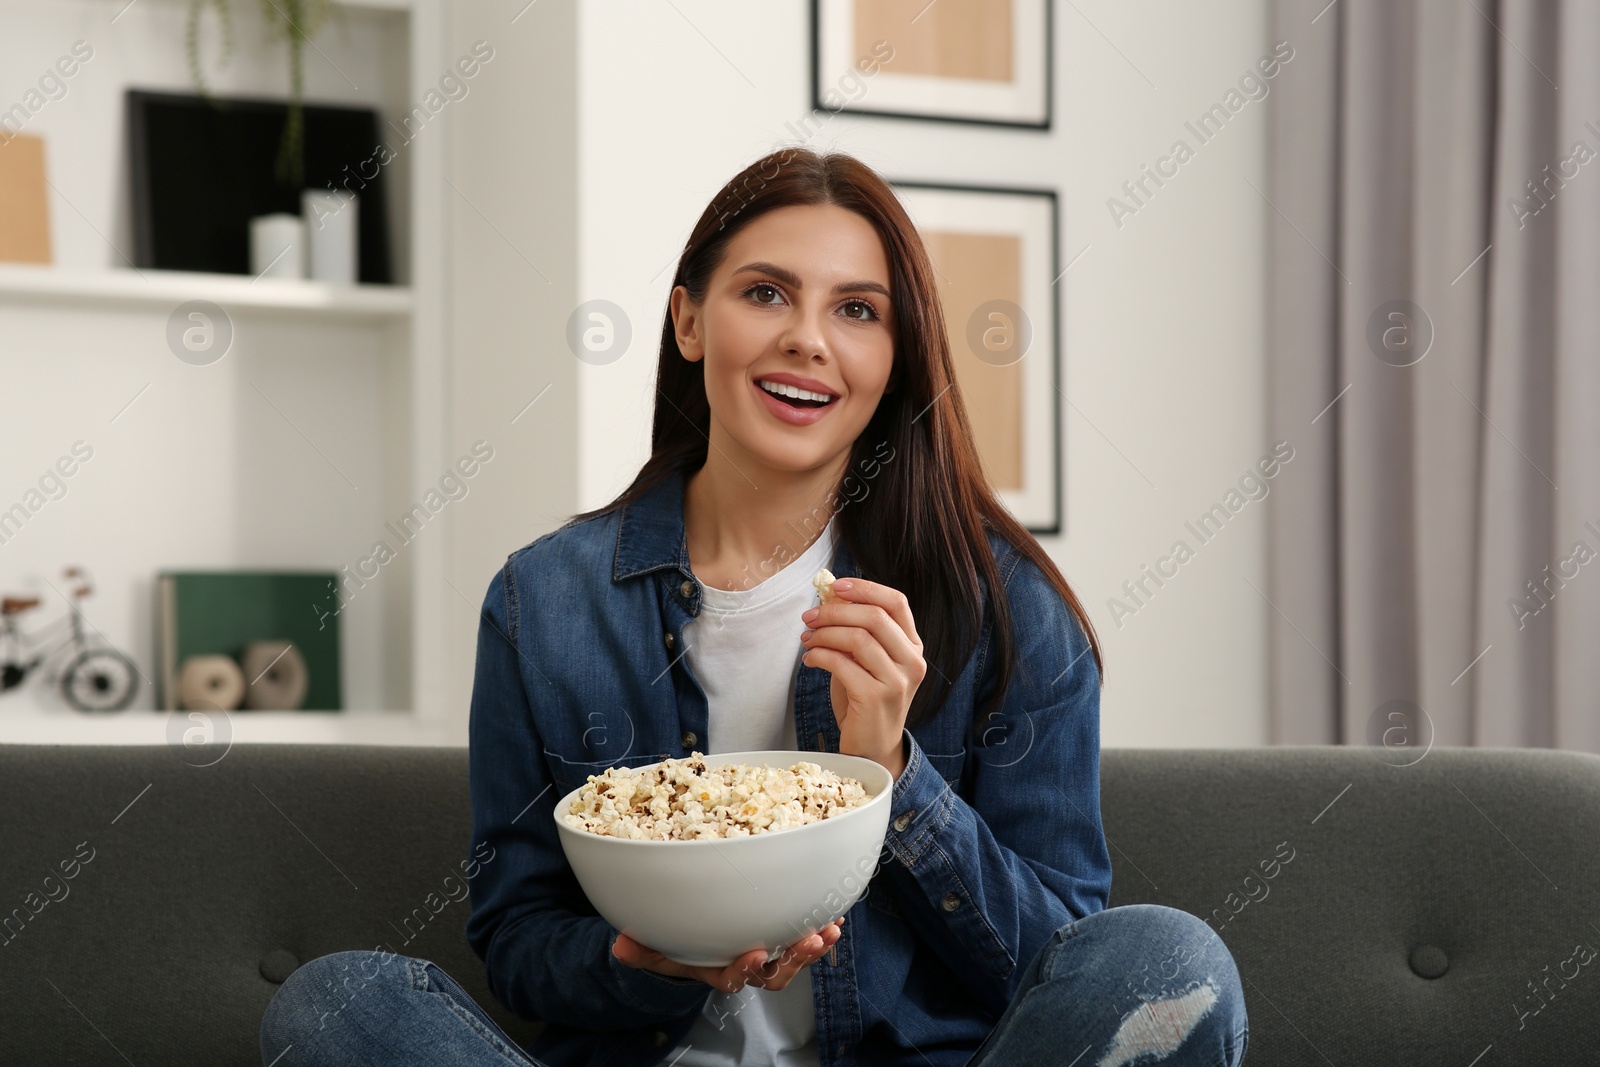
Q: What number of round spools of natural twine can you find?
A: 2